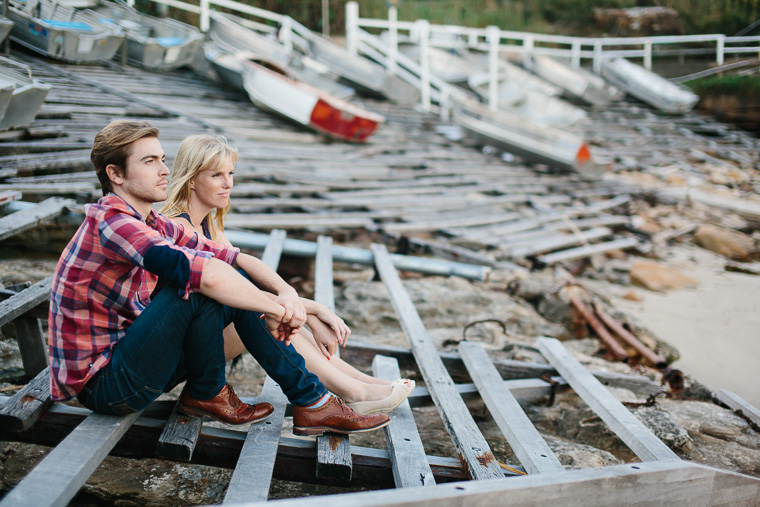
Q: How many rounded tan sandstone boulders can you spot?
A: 2